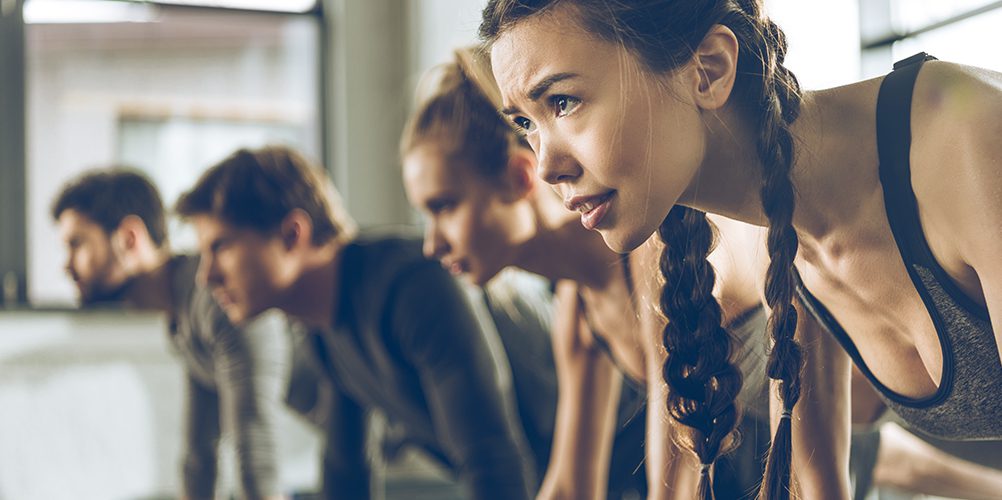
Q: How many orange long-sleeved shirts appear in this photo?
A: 0